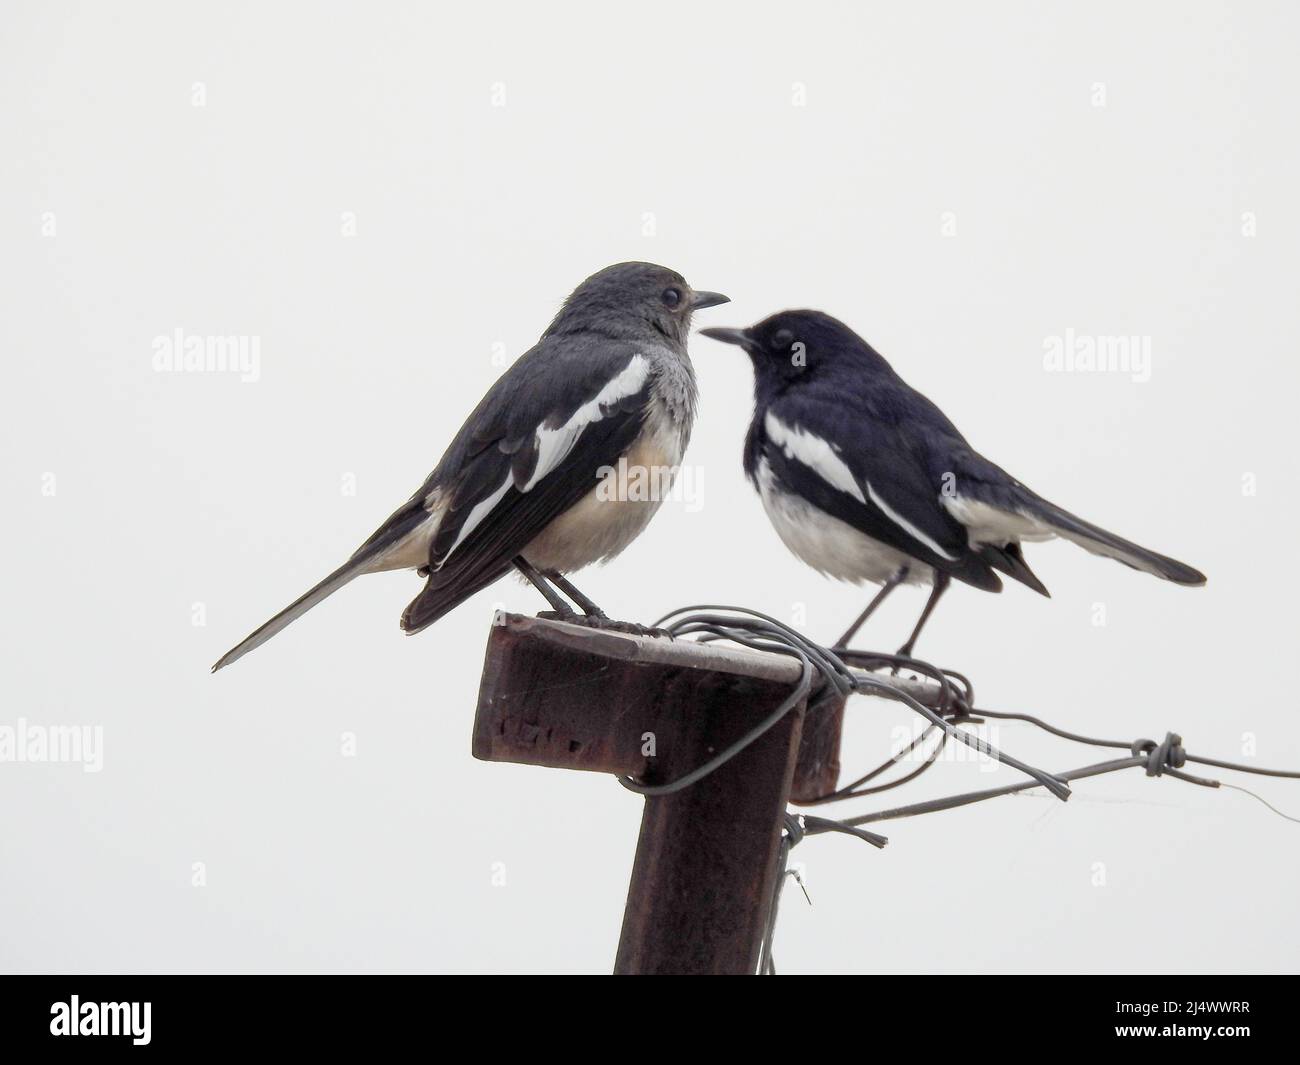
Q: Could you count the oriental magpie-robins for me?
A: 2